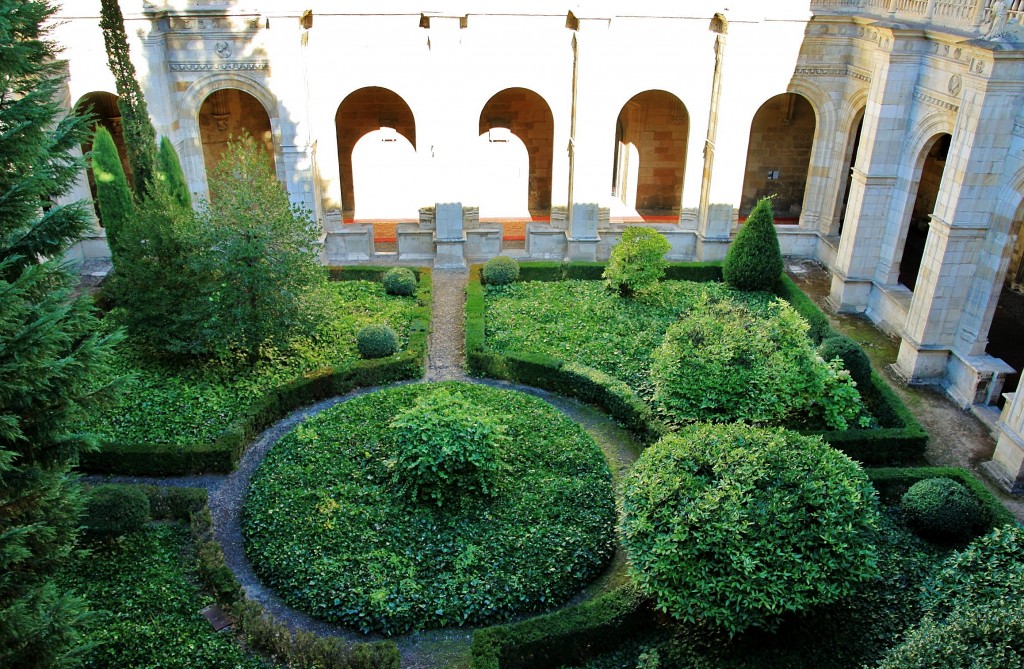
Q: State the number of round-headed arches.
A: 9